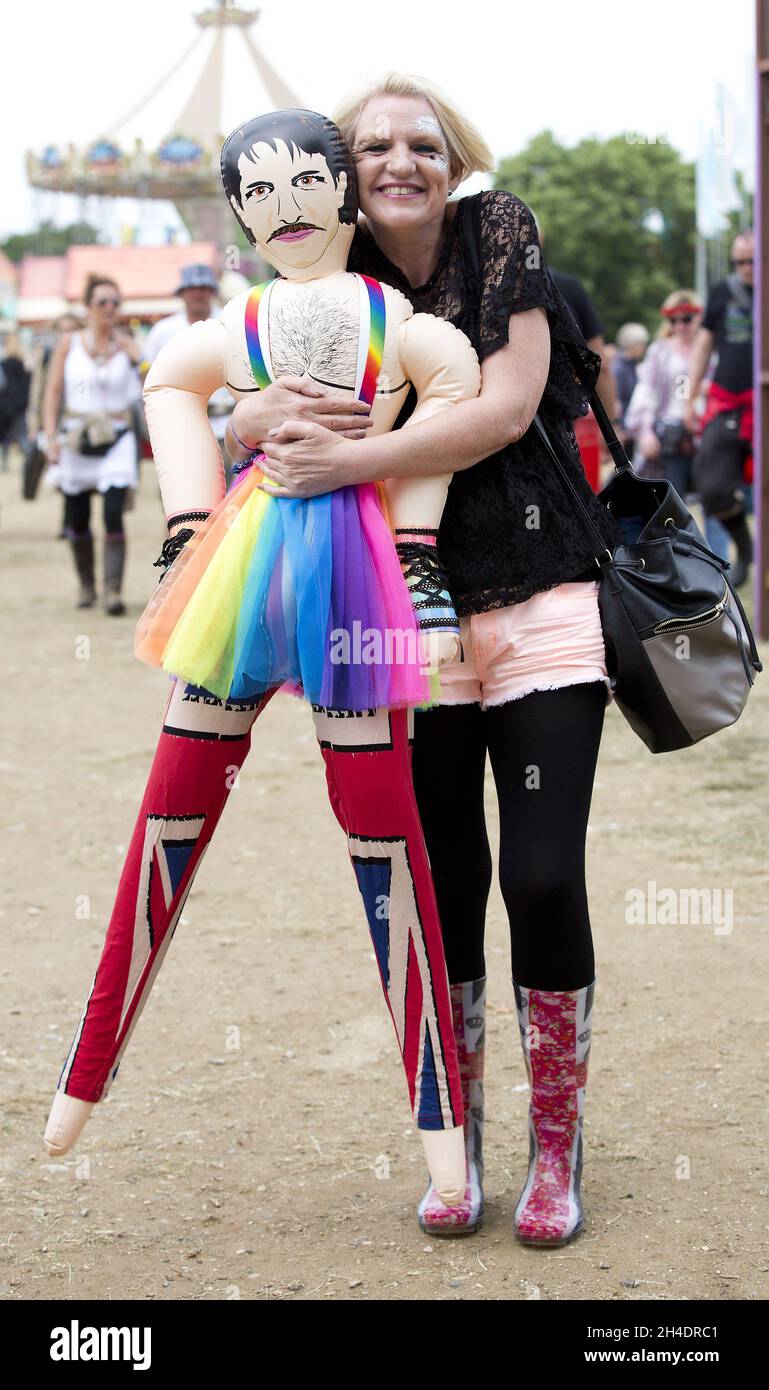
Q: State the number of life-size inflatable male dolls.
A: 1